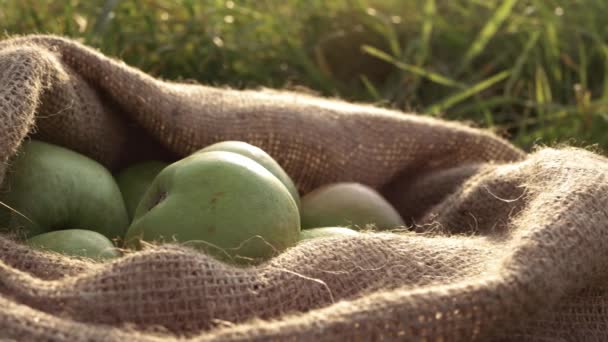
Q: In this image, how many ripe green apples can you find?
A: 7